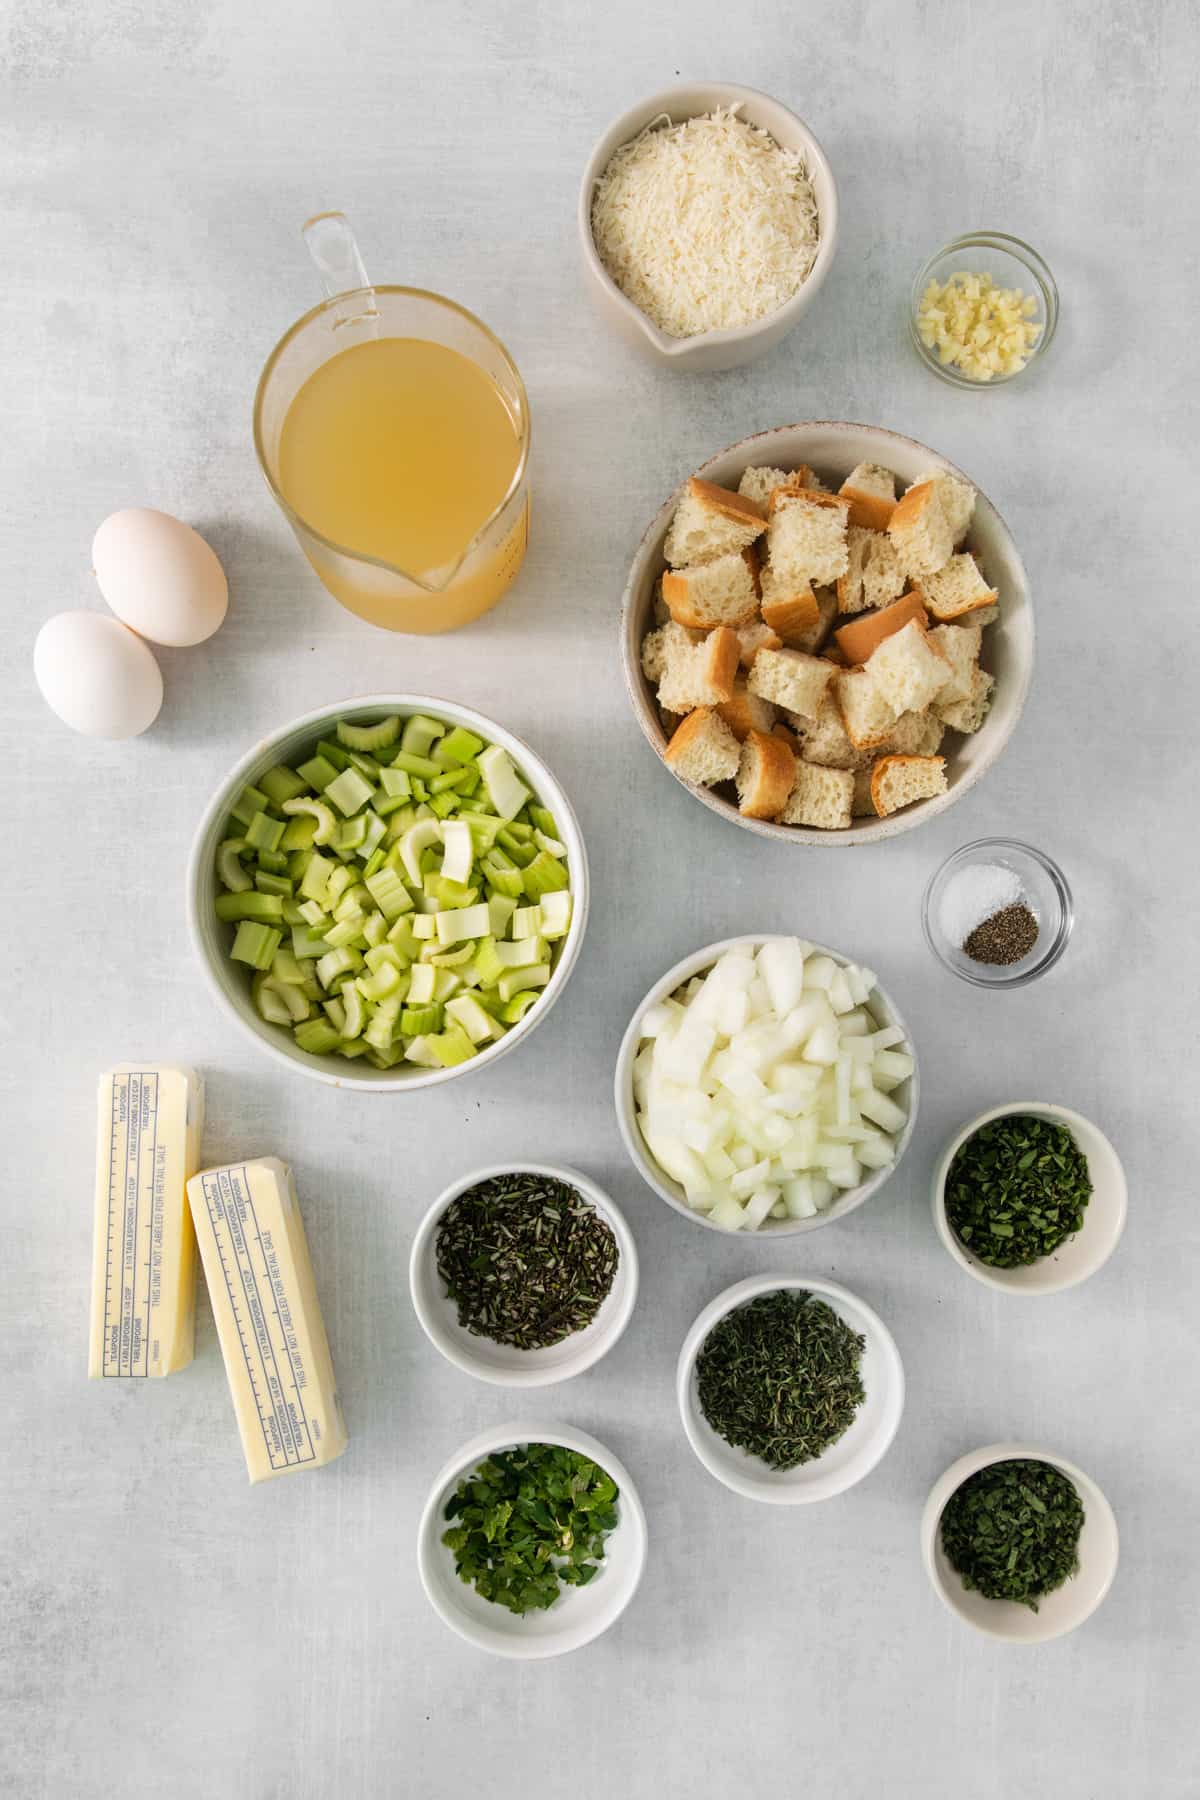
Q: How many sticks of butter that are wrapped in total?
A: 2